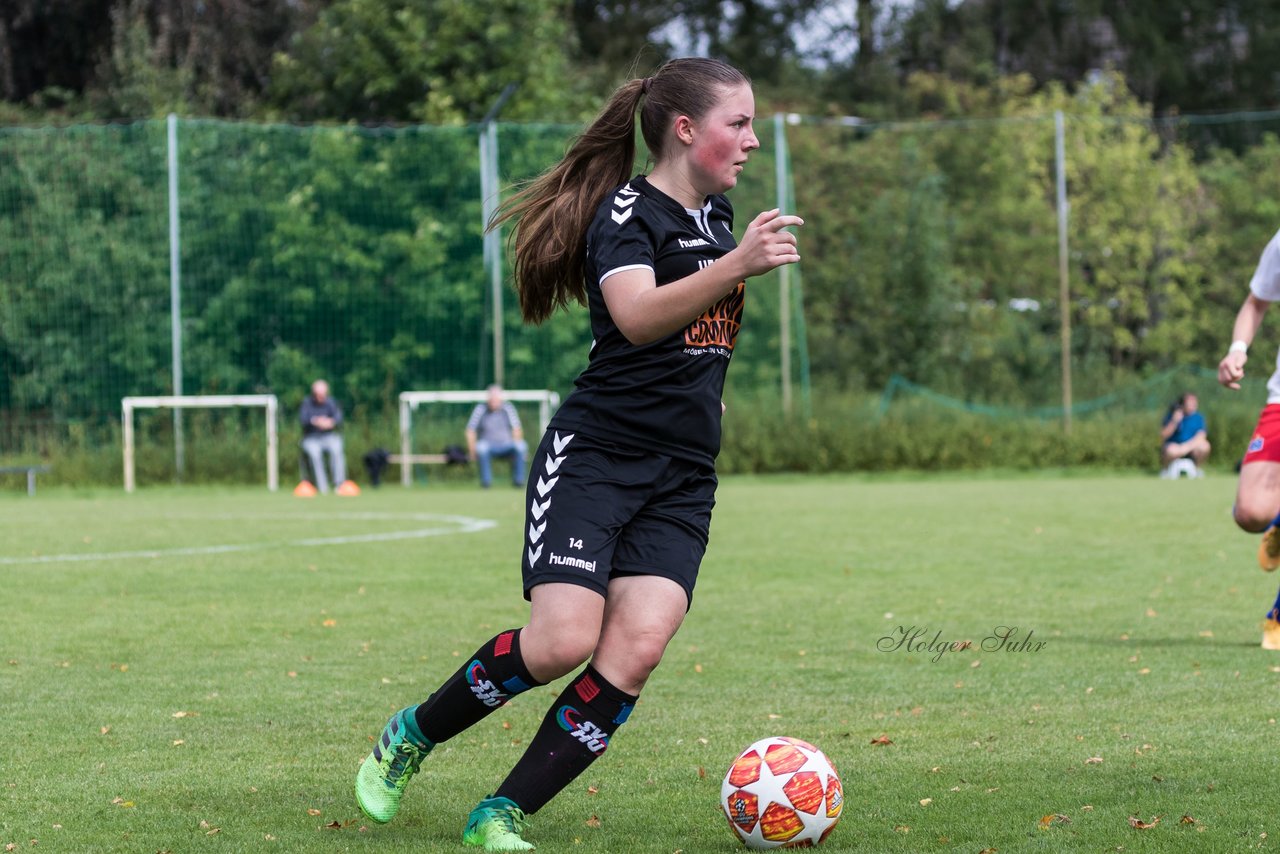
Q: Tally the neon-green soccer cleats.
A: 2